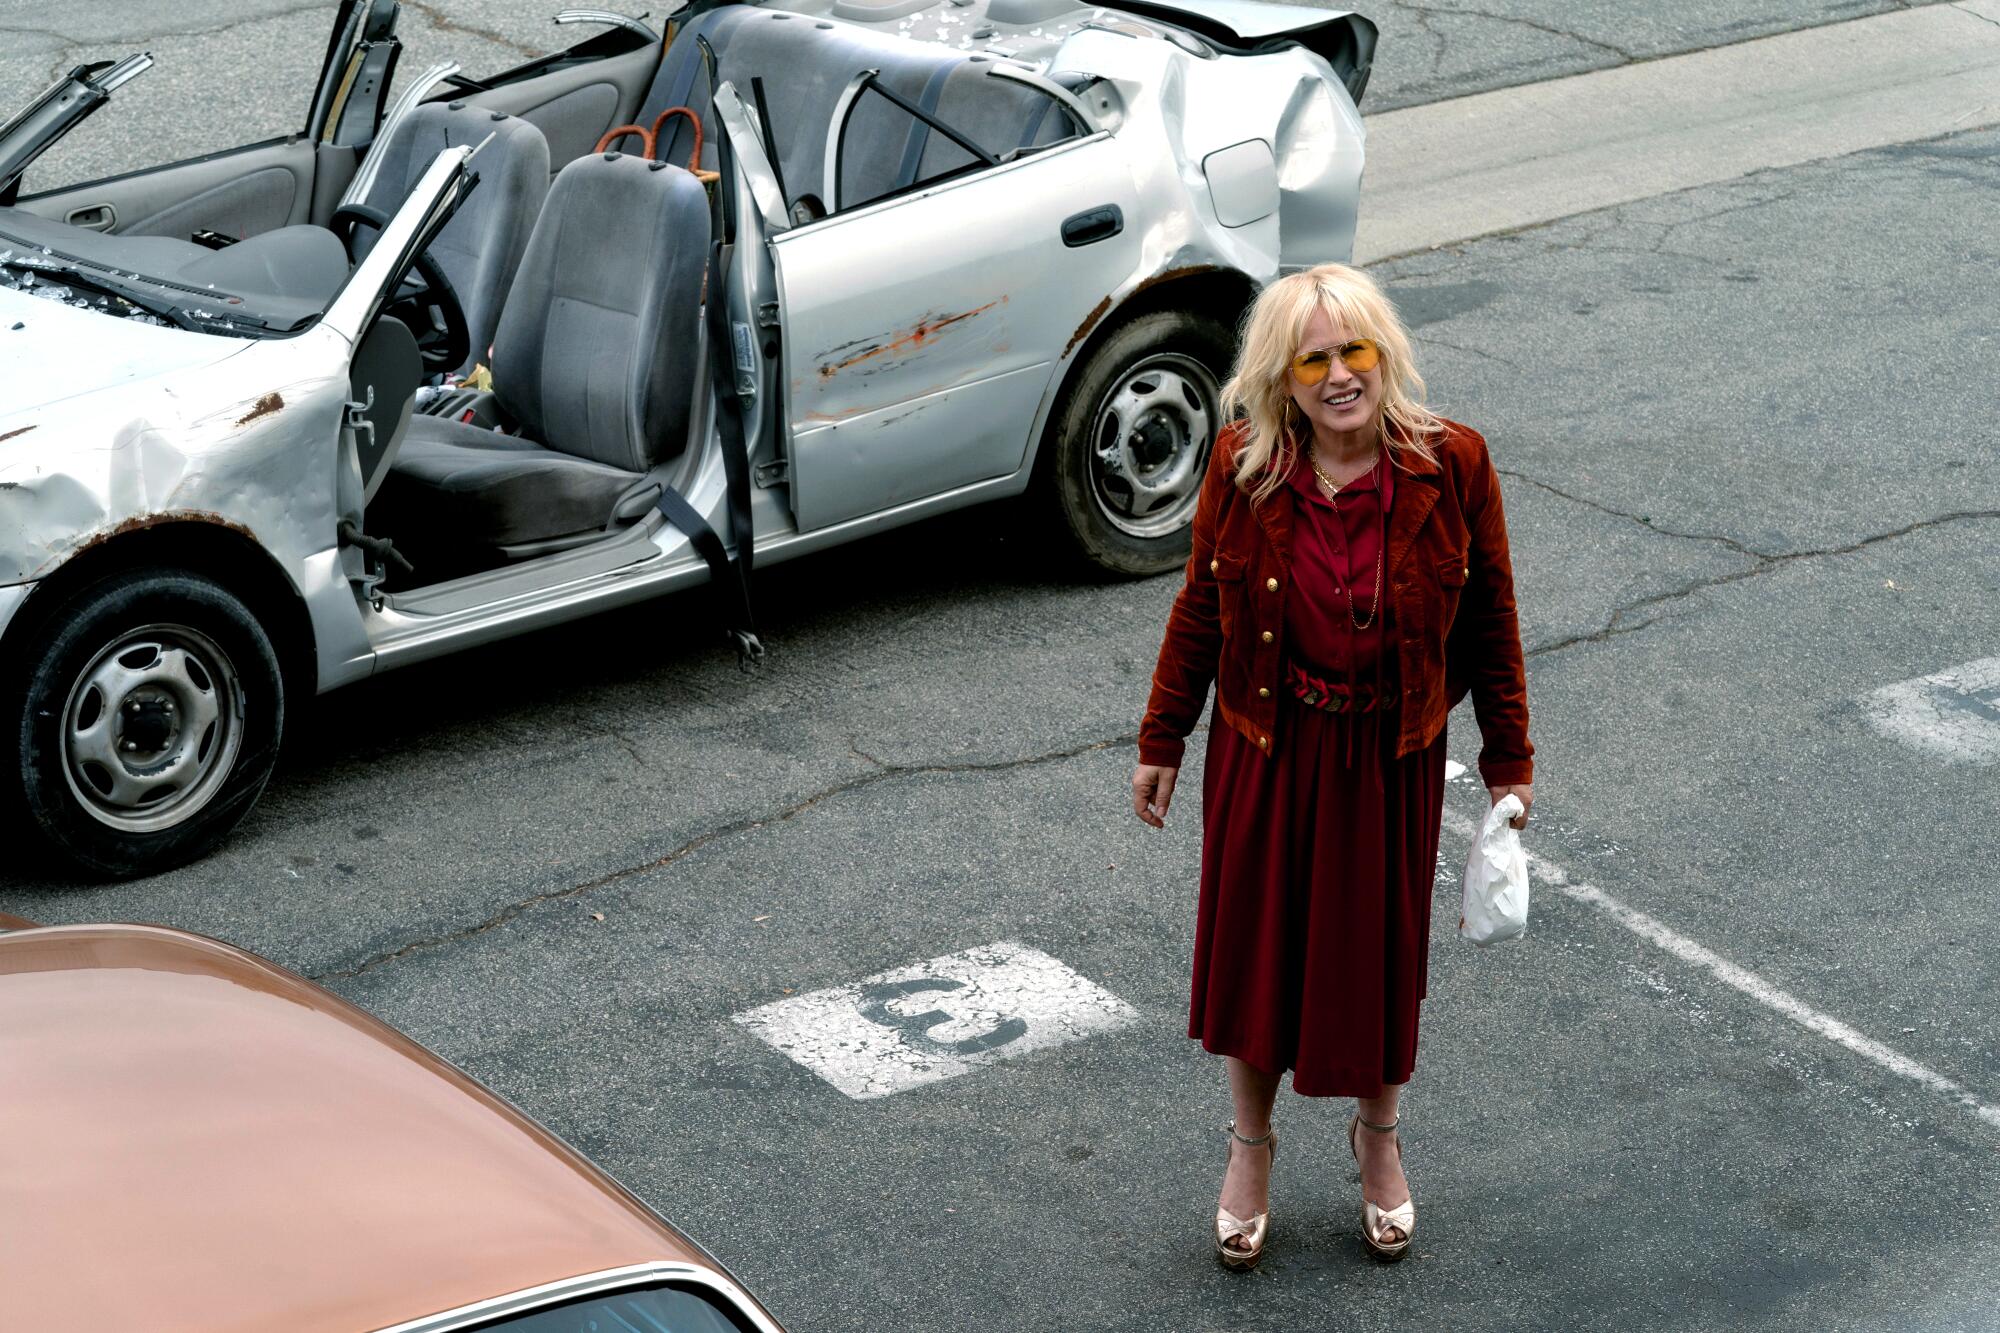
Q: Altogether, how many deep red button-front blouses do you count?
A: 1